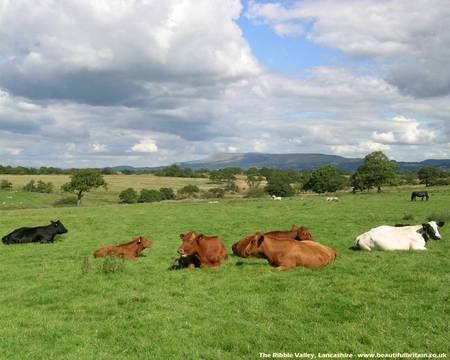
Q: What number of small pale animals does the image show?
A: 2